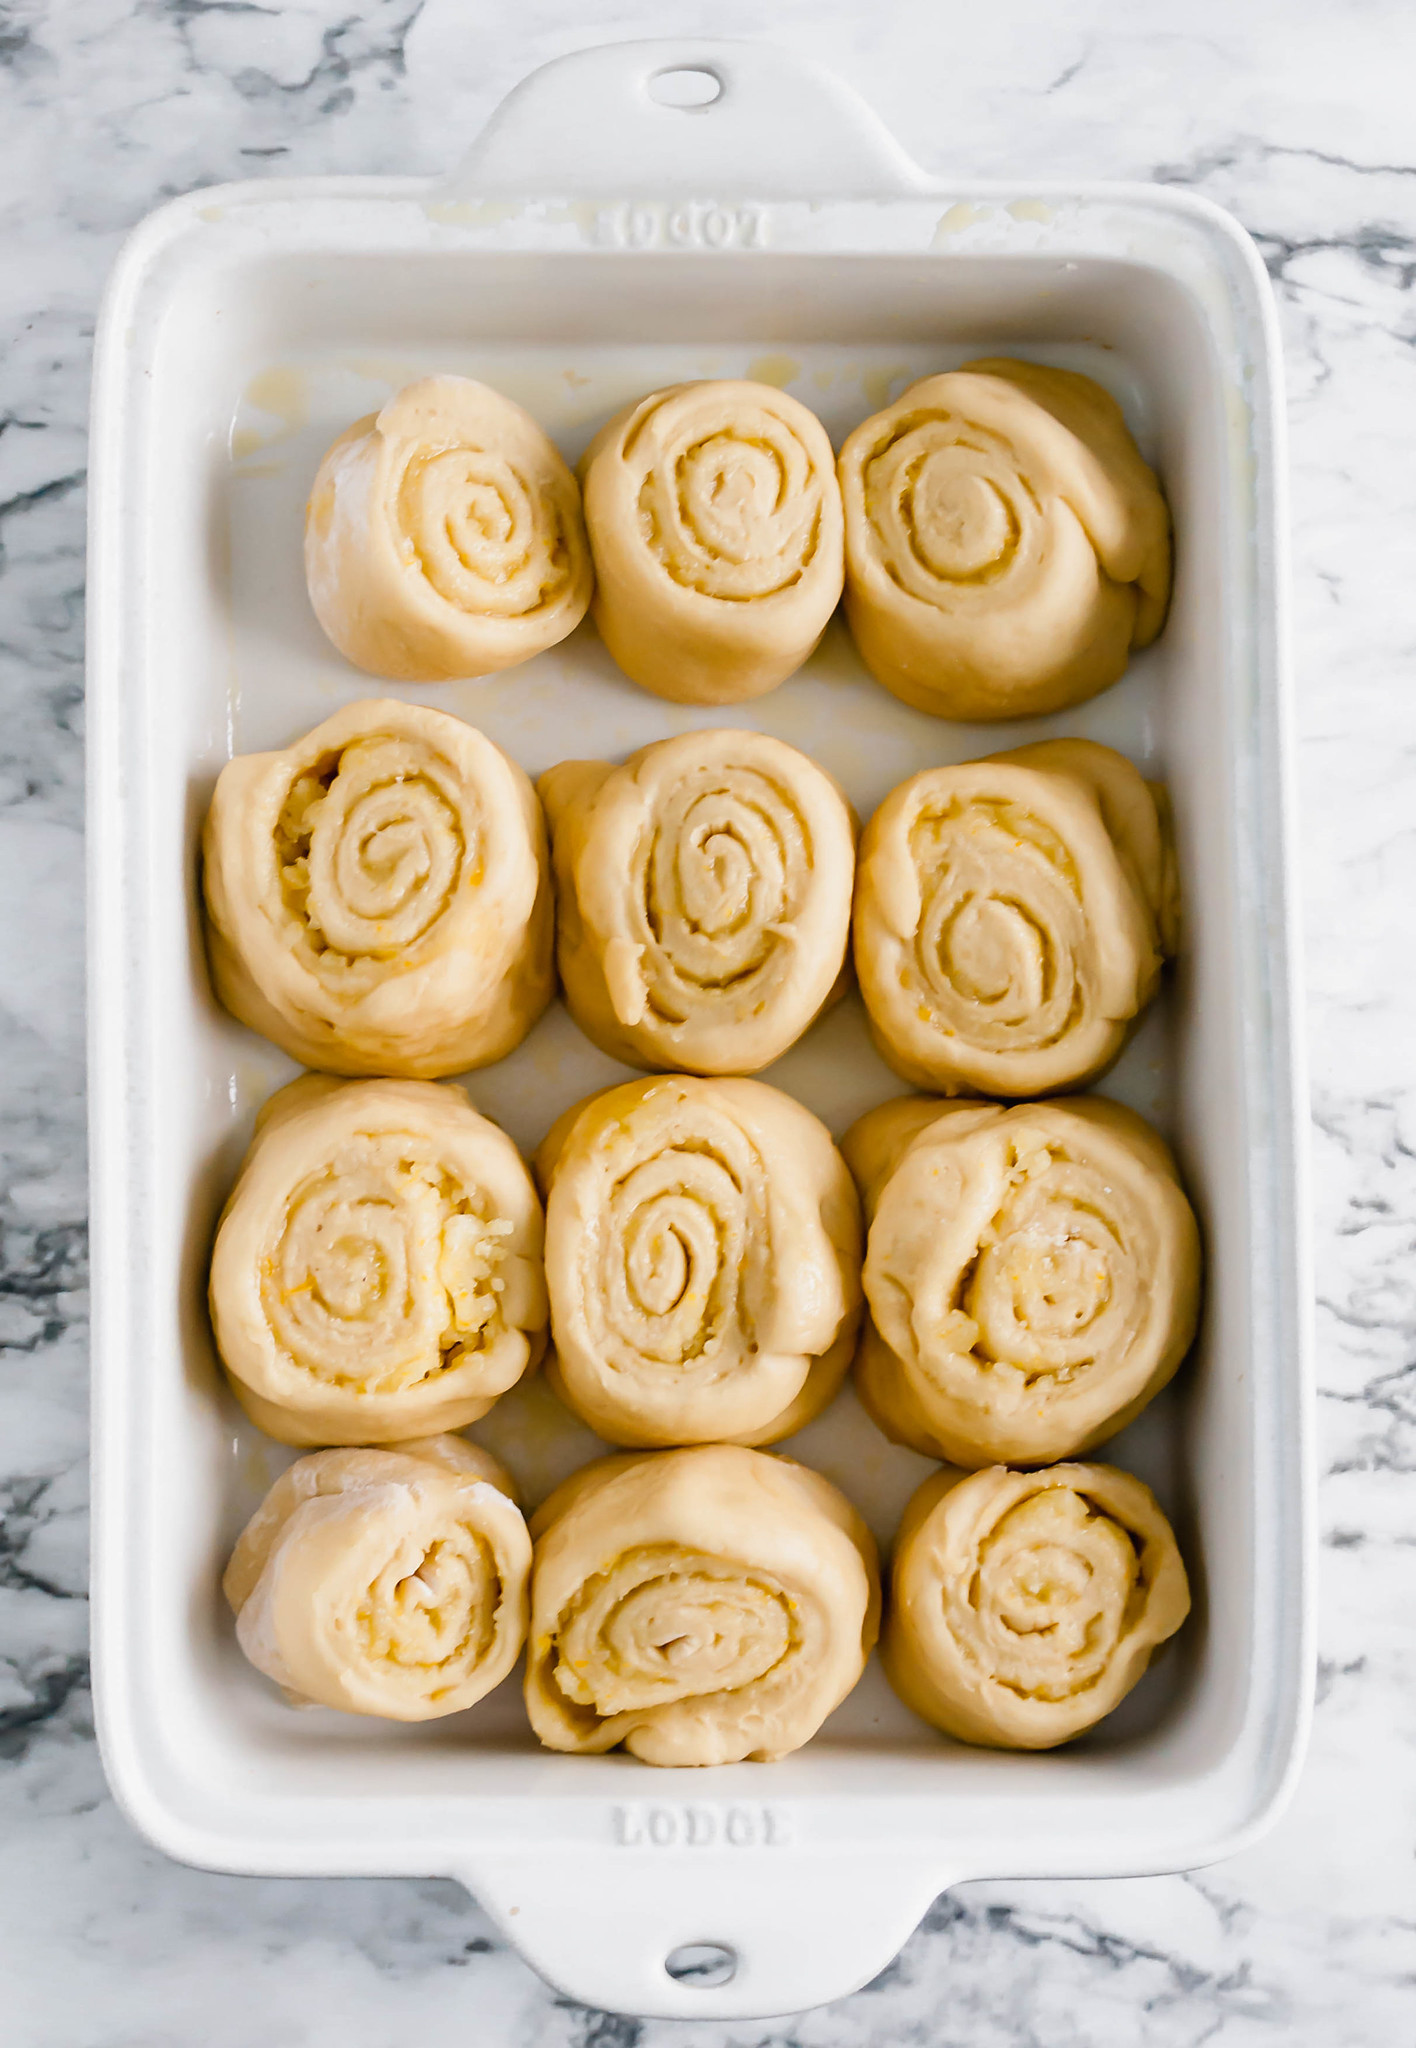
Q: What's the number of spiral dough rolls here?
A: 12